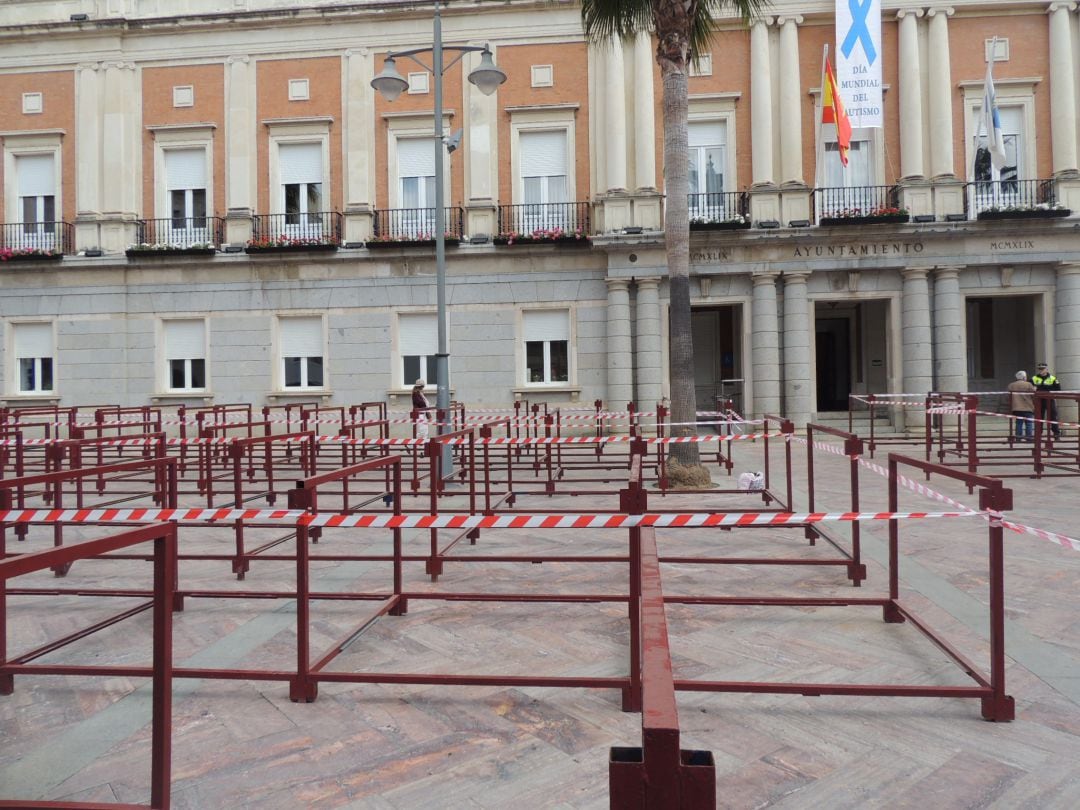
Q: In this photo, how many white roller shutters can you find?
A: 13